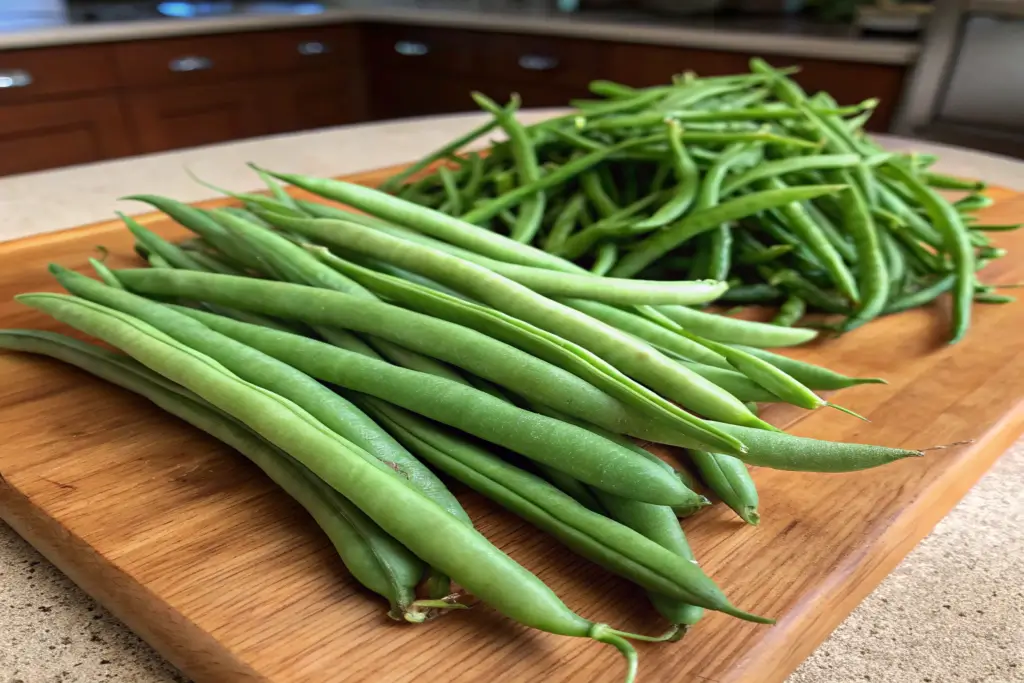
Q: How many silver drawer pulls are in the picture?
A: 5